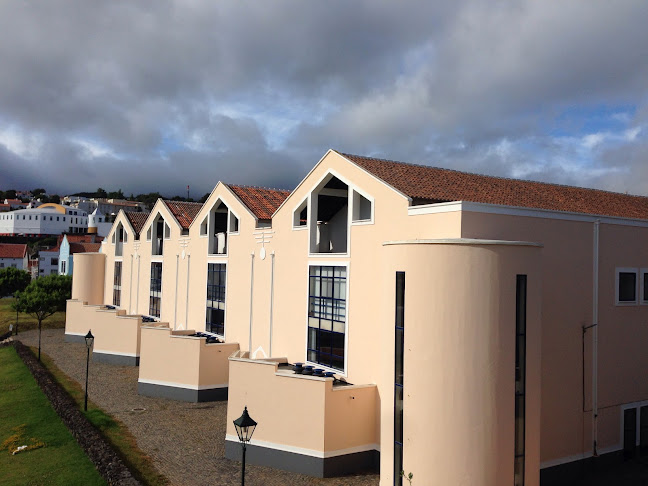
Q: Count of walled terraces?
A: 4